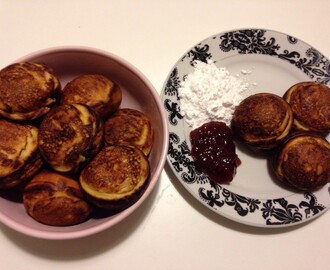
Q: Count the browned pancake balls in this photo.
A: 10